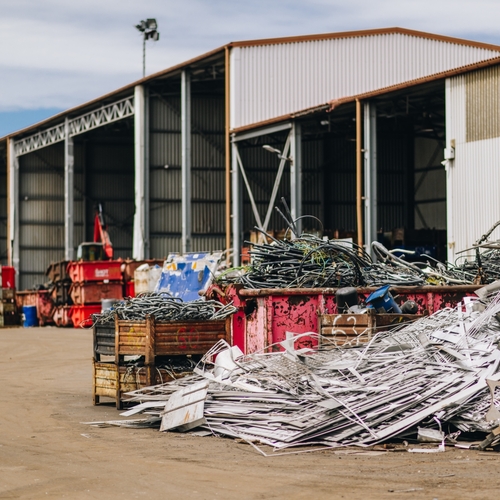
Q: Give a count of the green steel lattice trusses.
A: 0